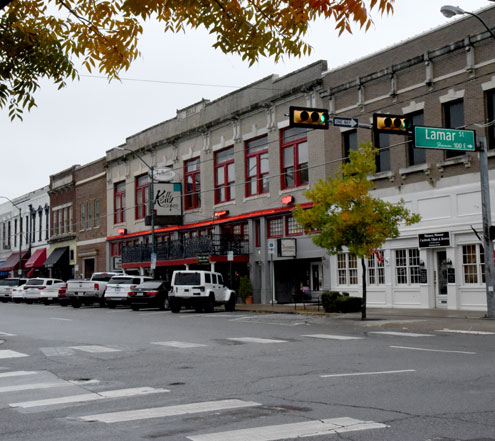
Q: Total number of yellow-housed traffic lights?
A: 2